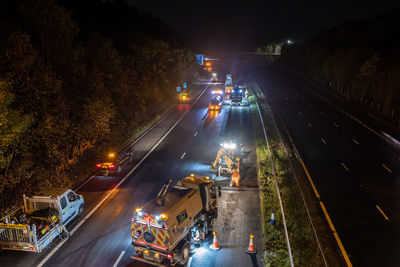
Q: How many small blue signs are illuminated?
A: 2